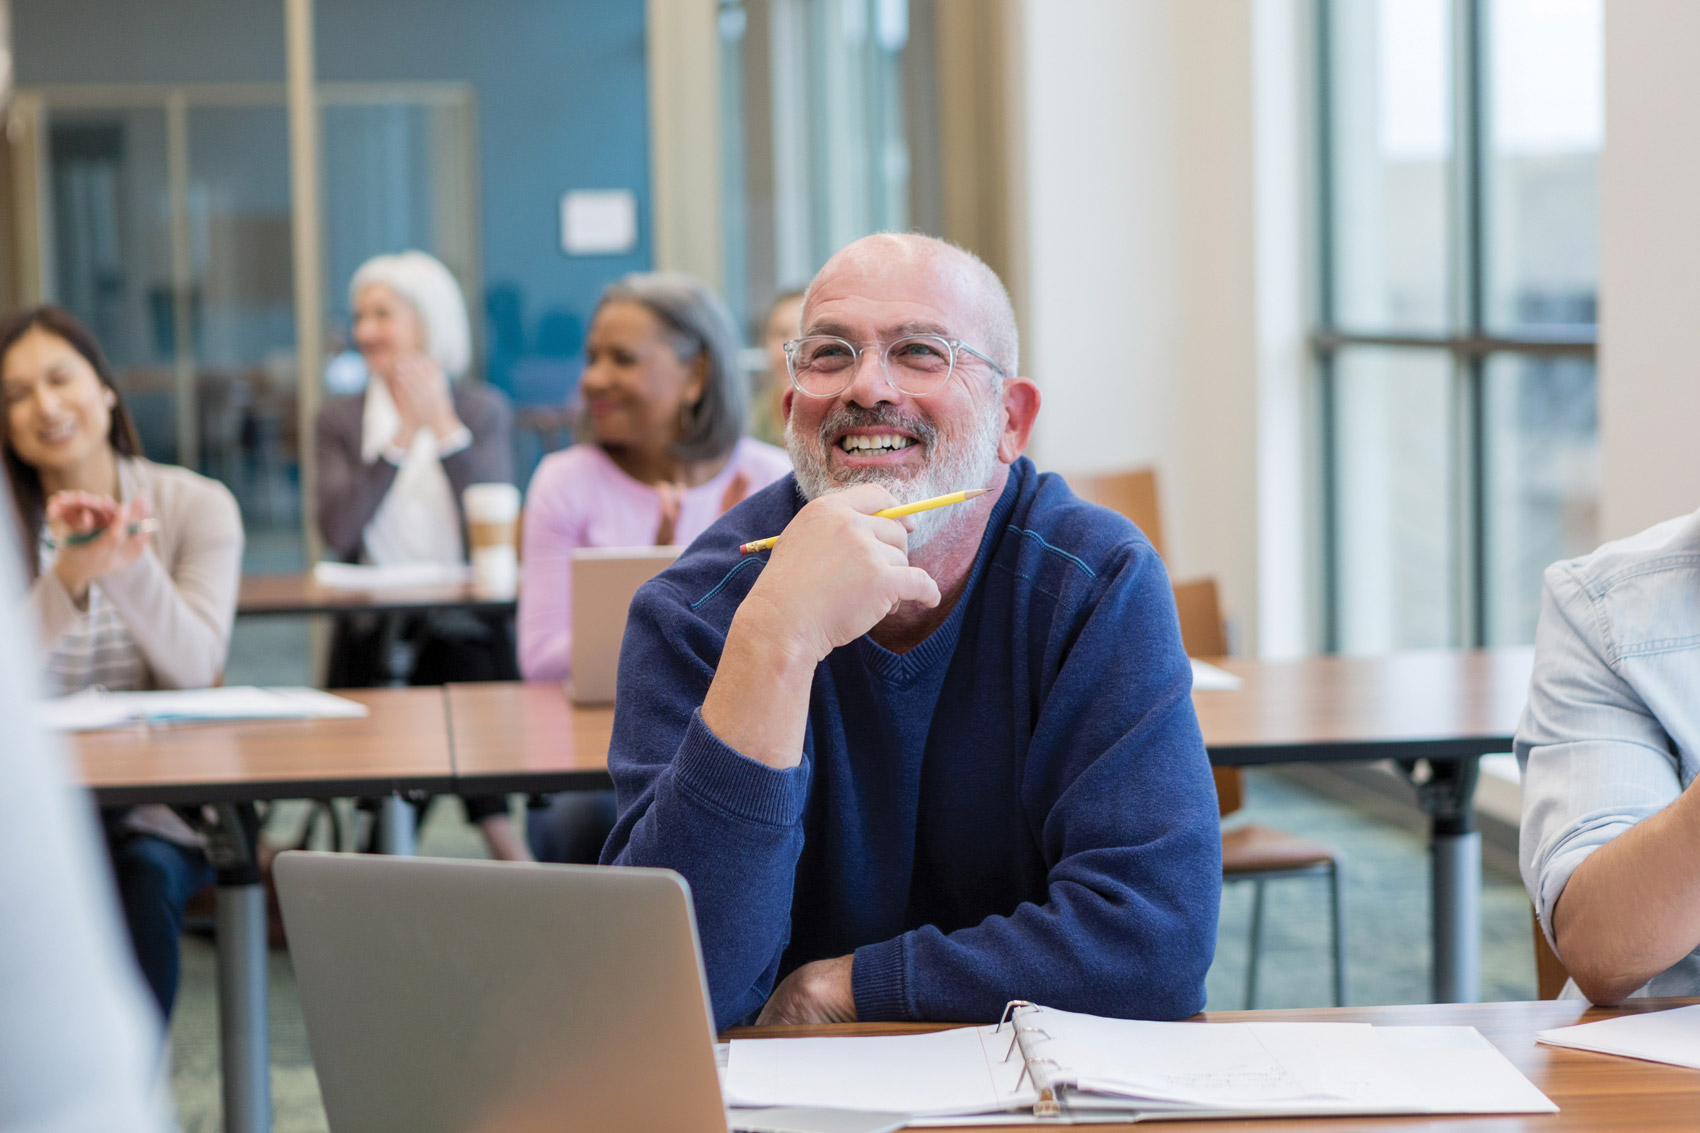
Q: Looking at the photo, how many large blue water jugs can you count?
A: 0